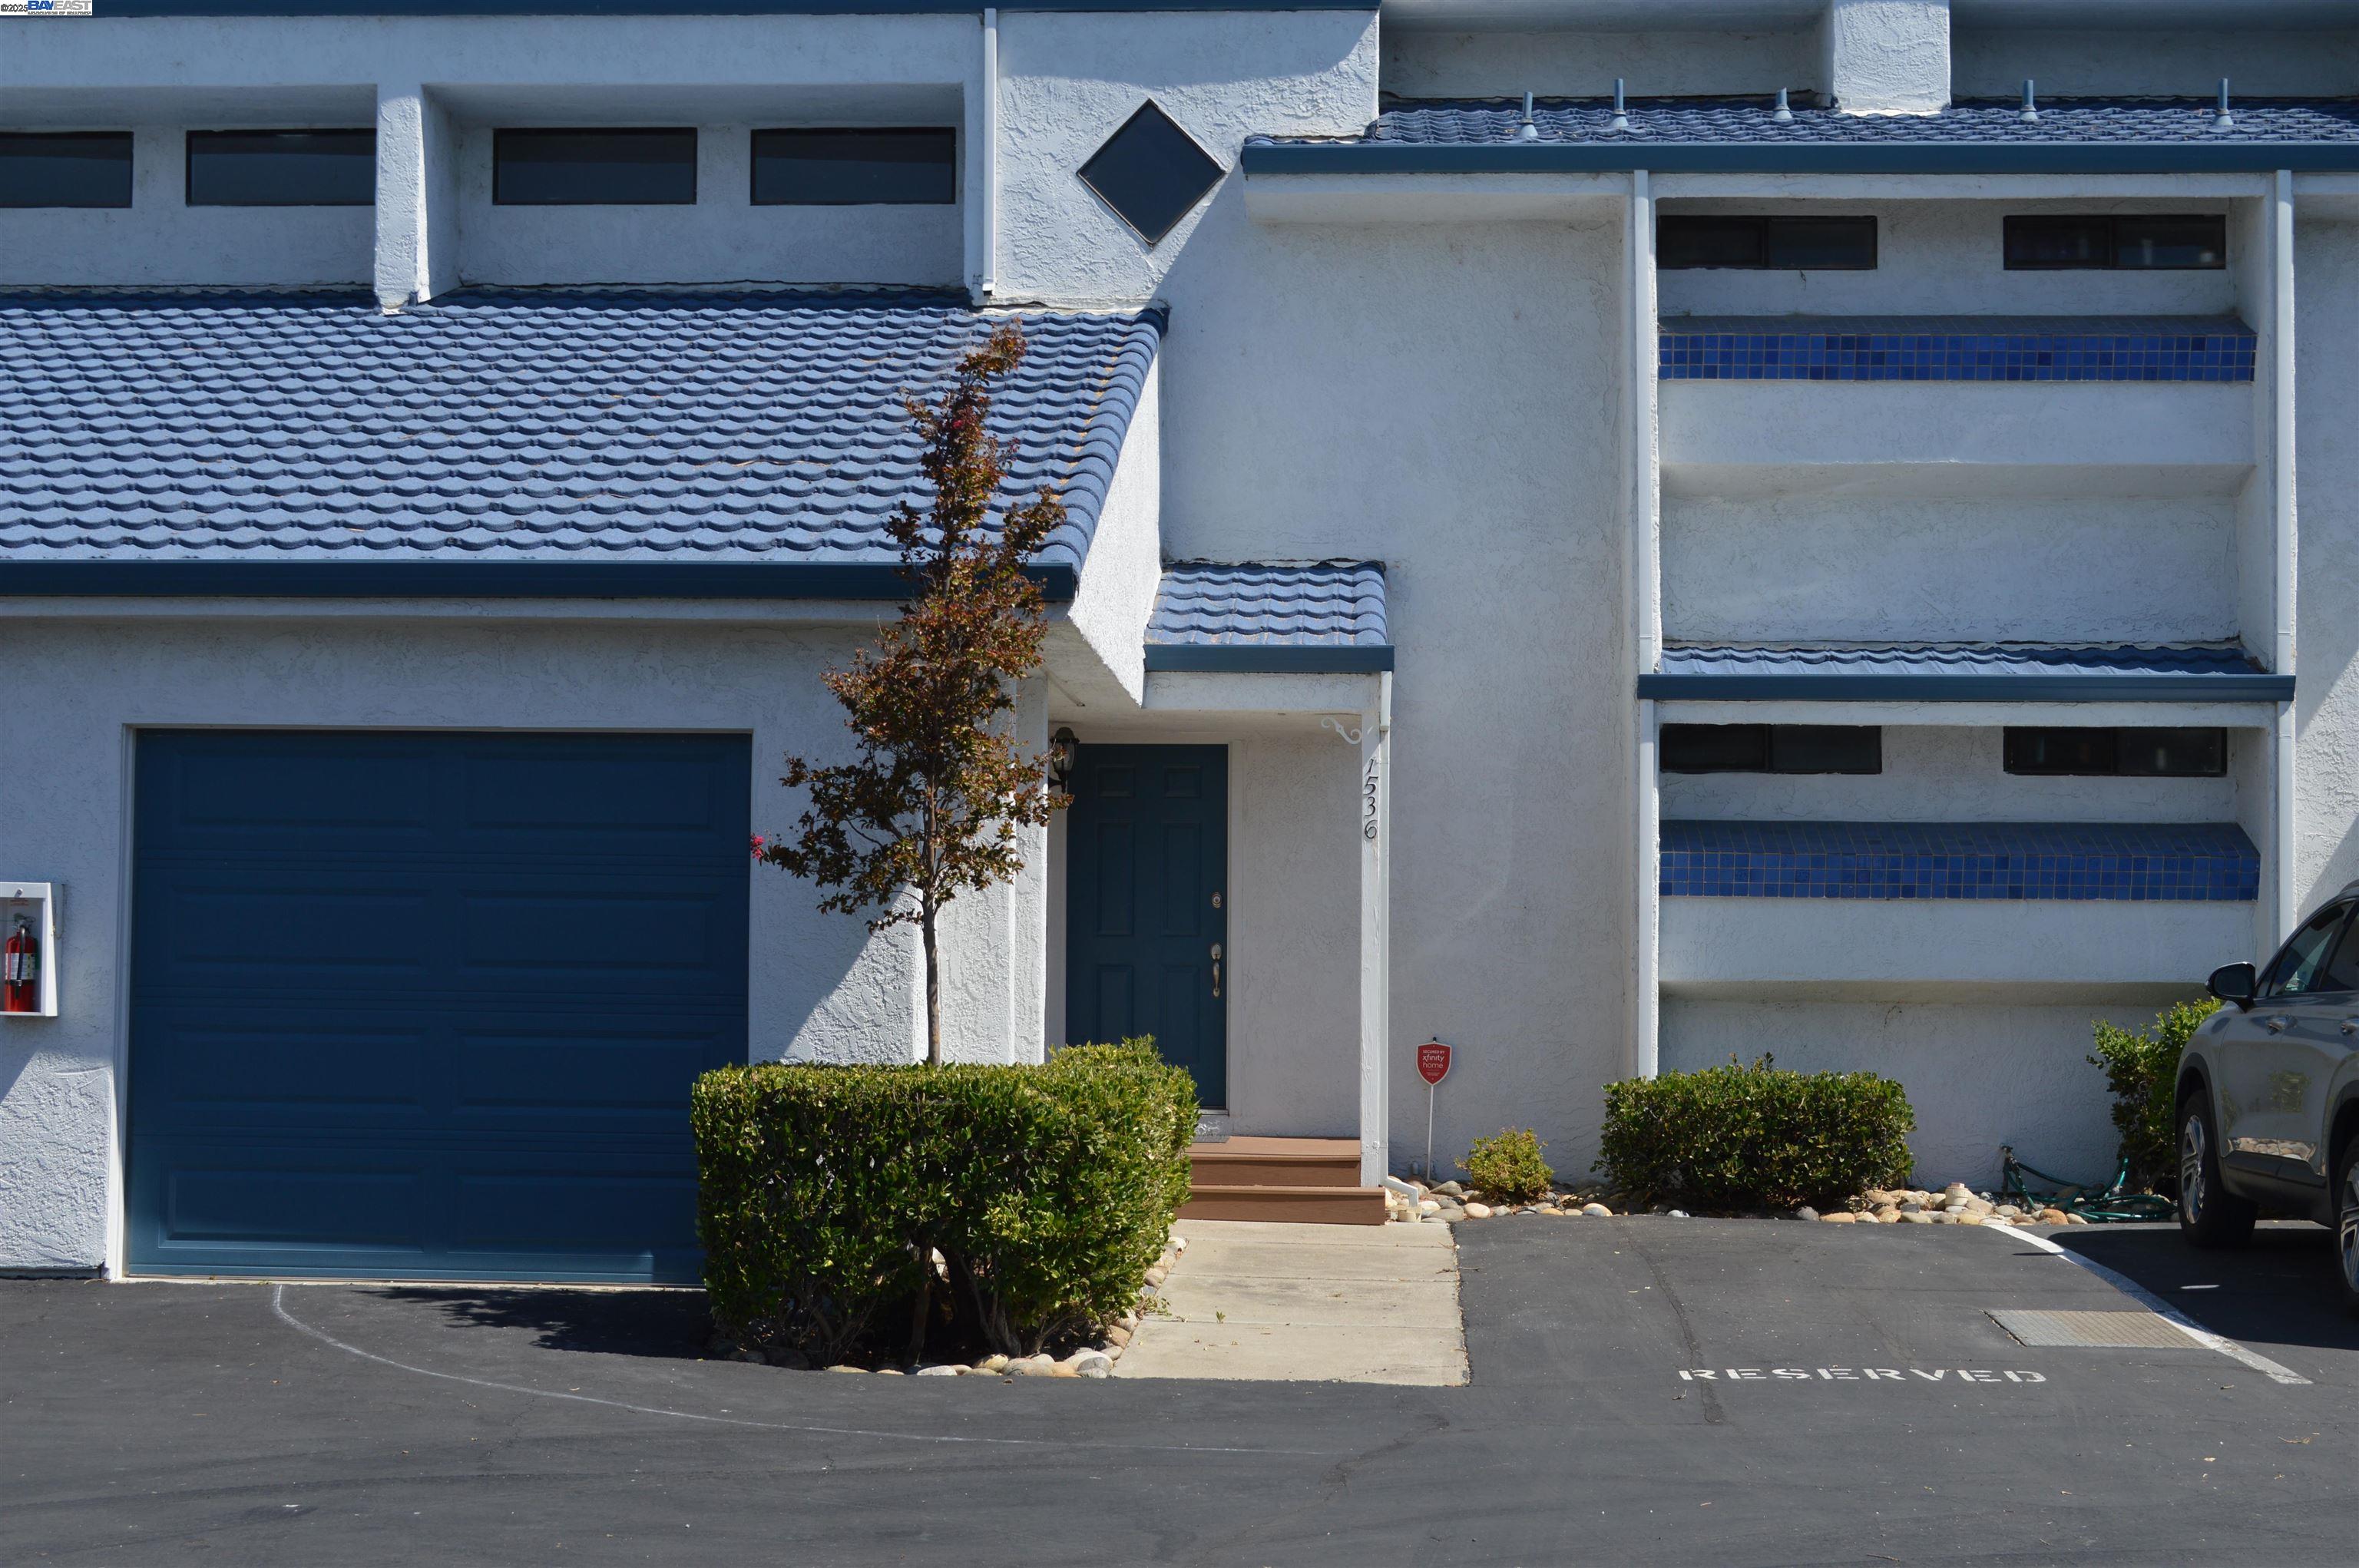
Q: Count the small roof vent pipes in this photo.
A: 5